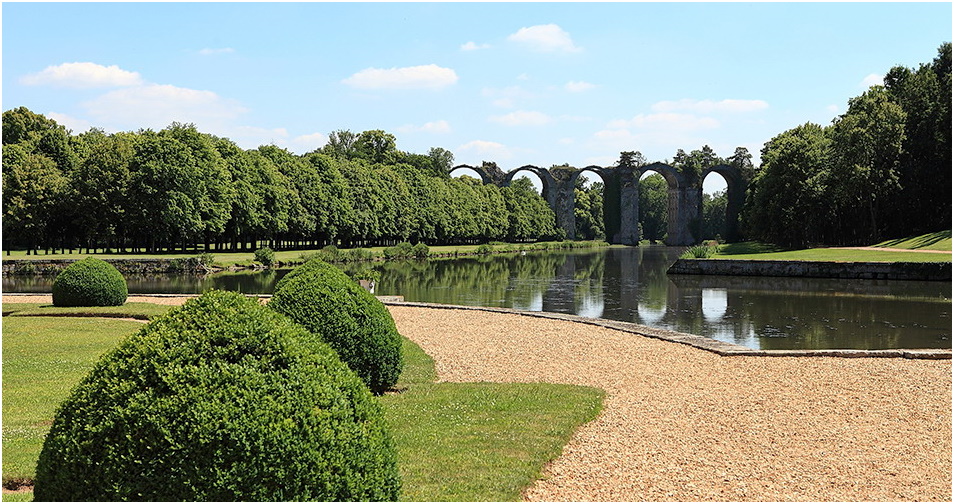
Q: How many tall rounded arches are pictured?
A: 5